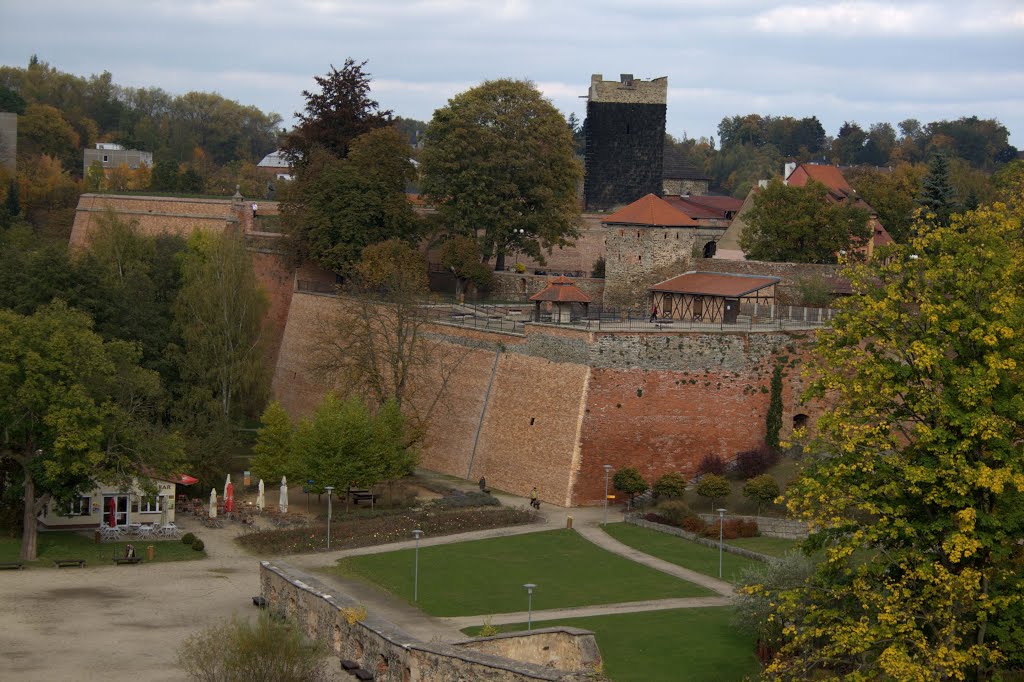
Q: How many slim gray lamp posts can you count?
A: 5